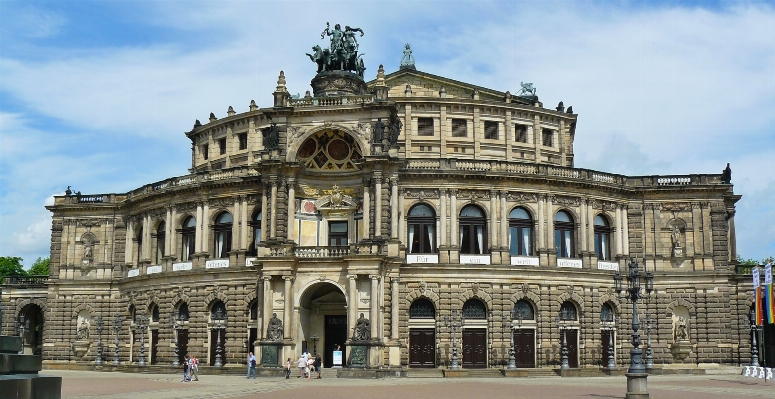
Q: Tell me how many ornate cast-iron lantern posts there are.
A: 13